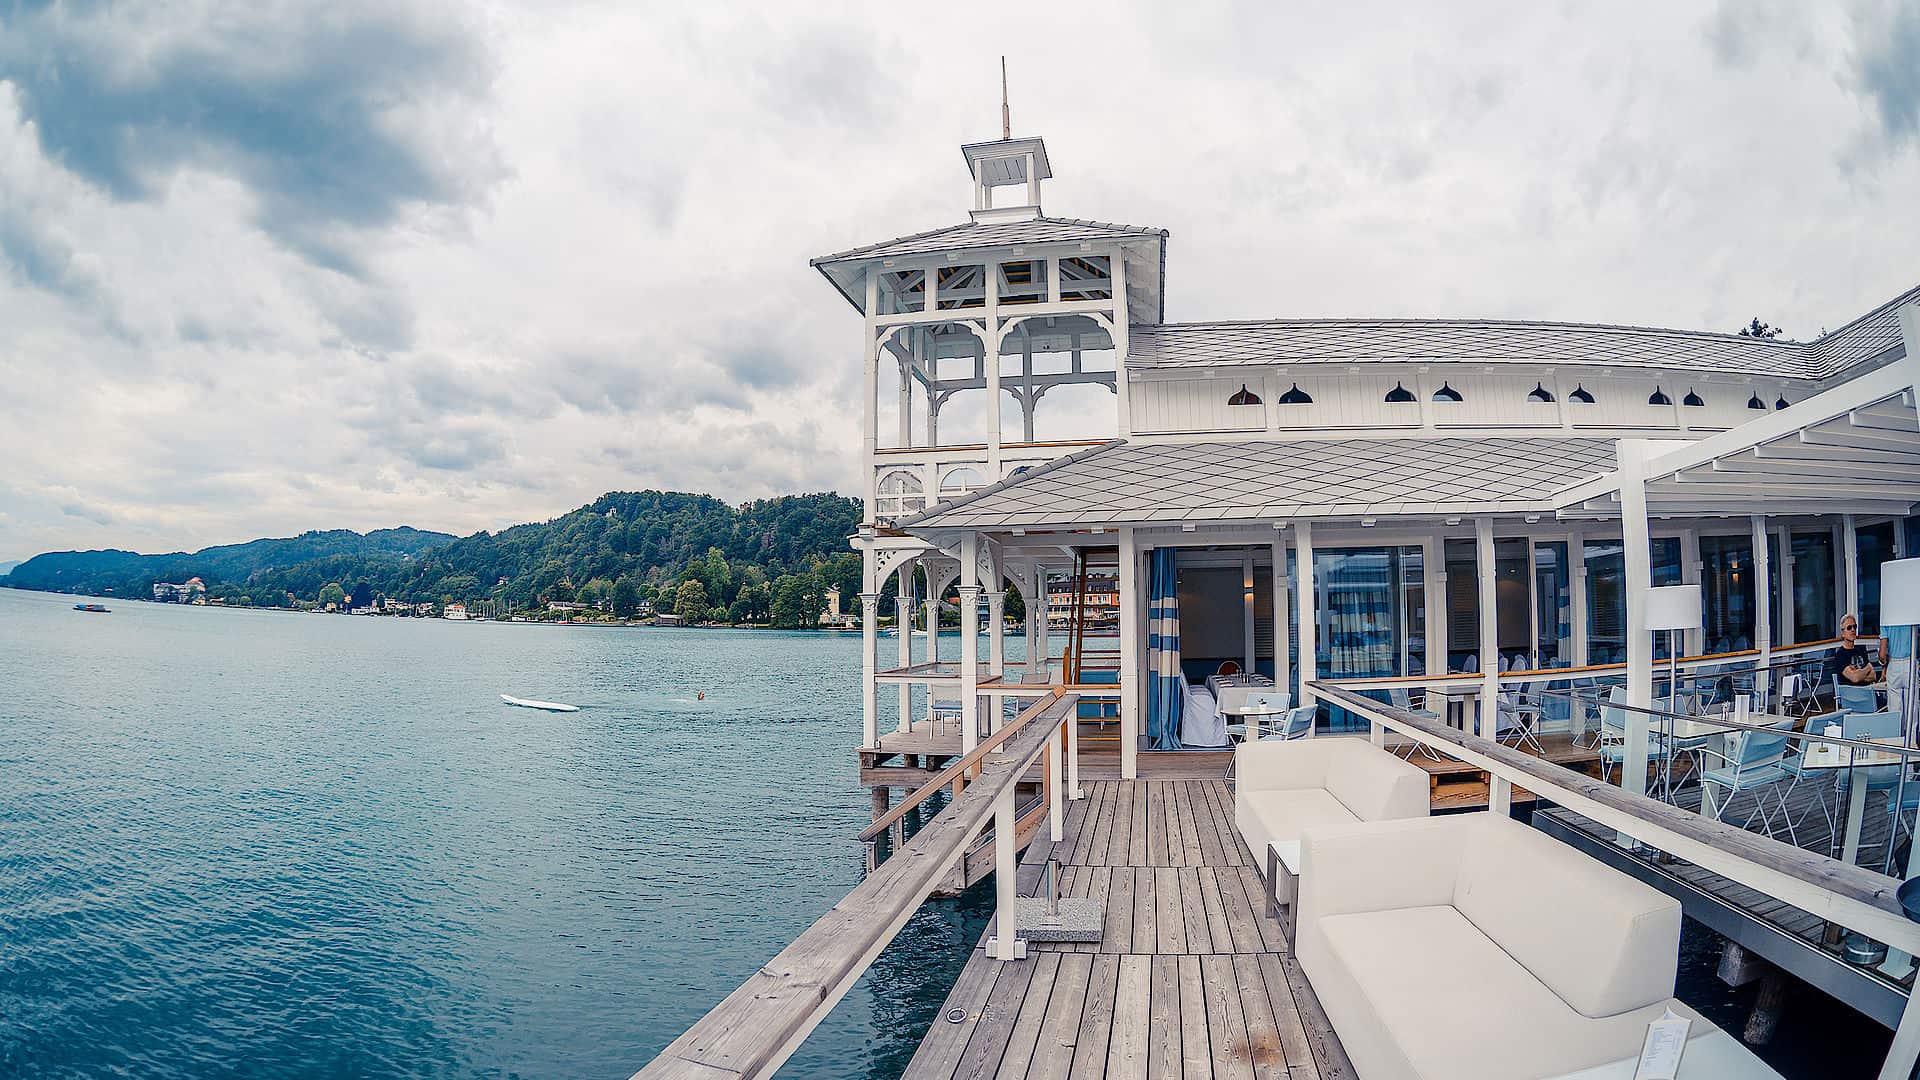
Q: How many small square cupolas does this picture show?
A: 1